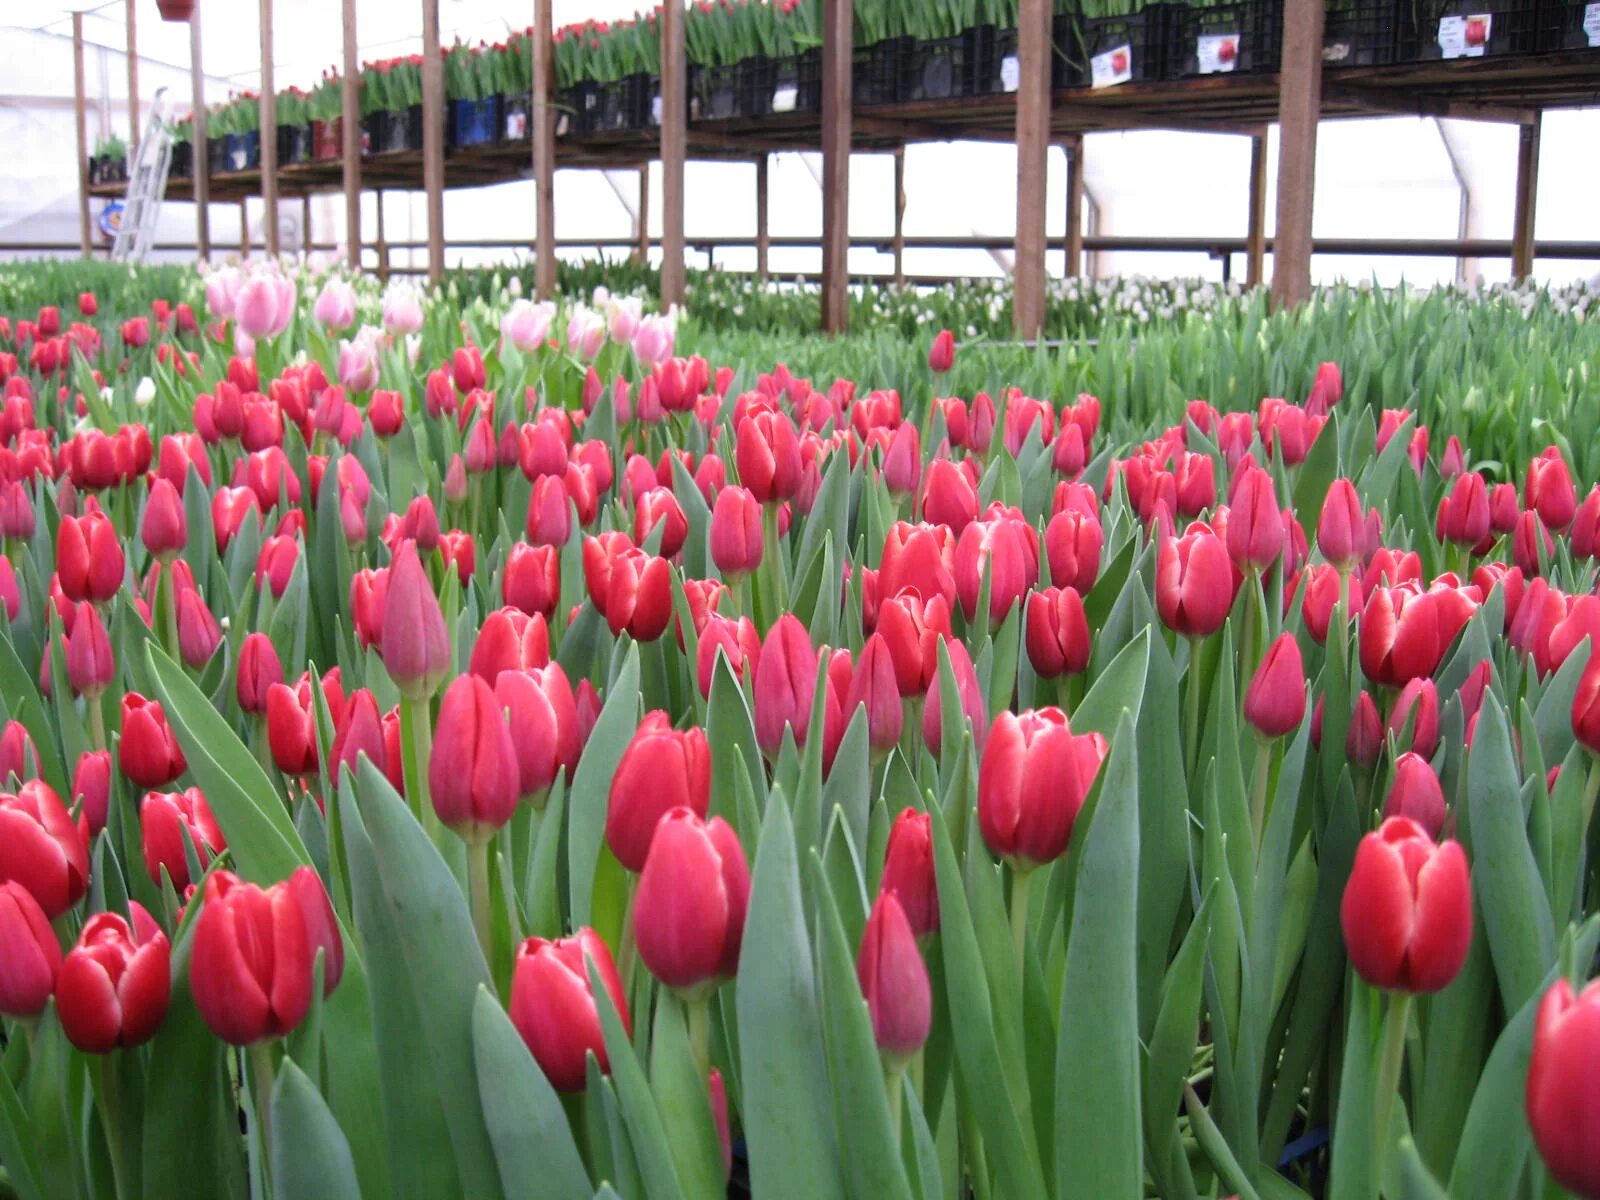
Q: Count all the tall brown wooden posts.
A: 11